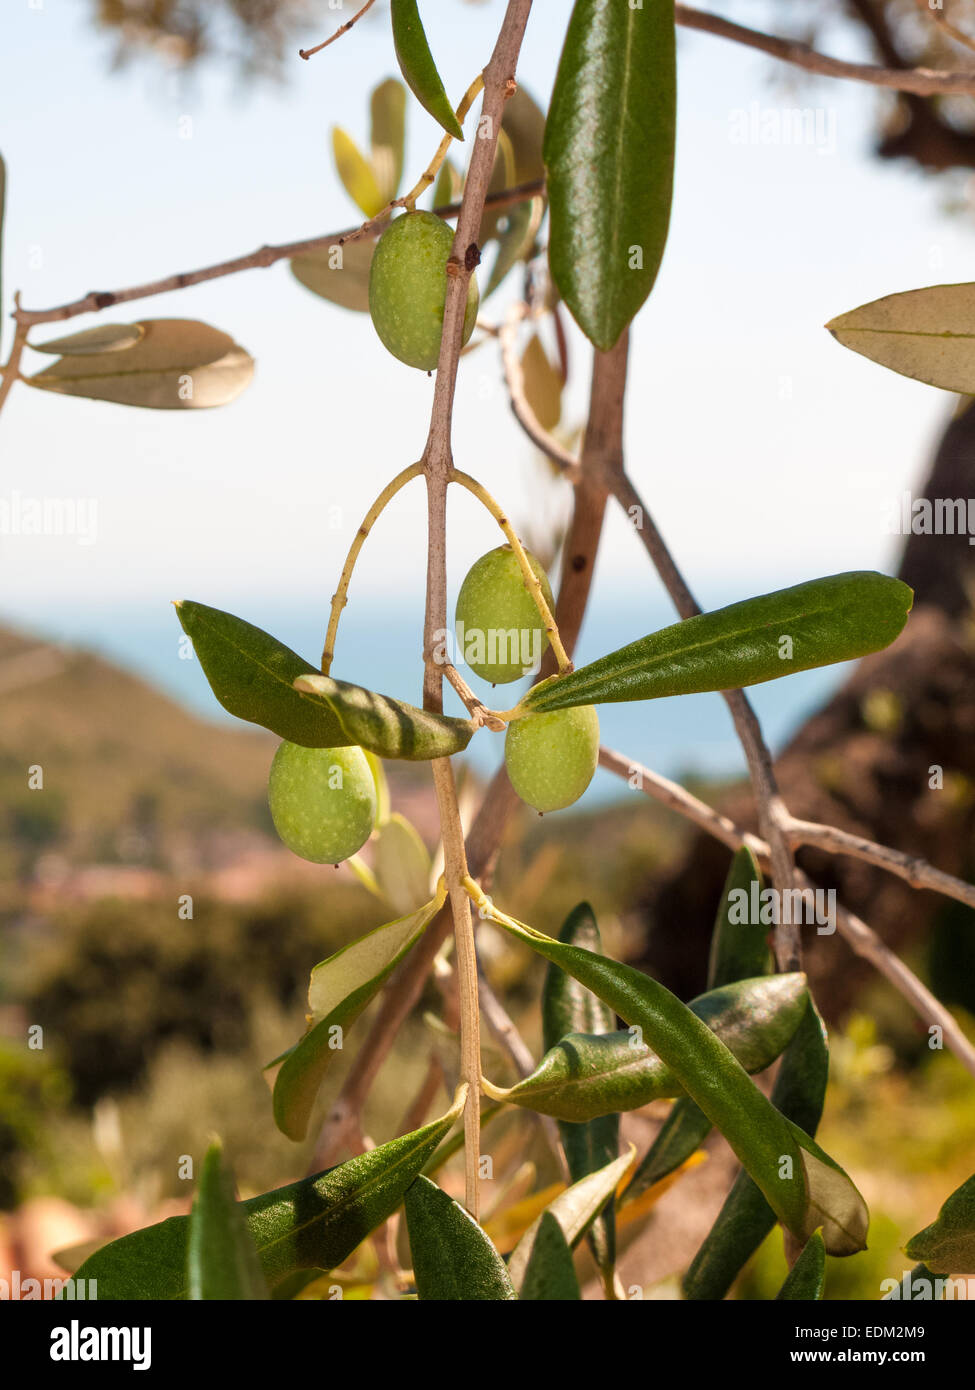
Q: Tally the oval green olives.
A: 4